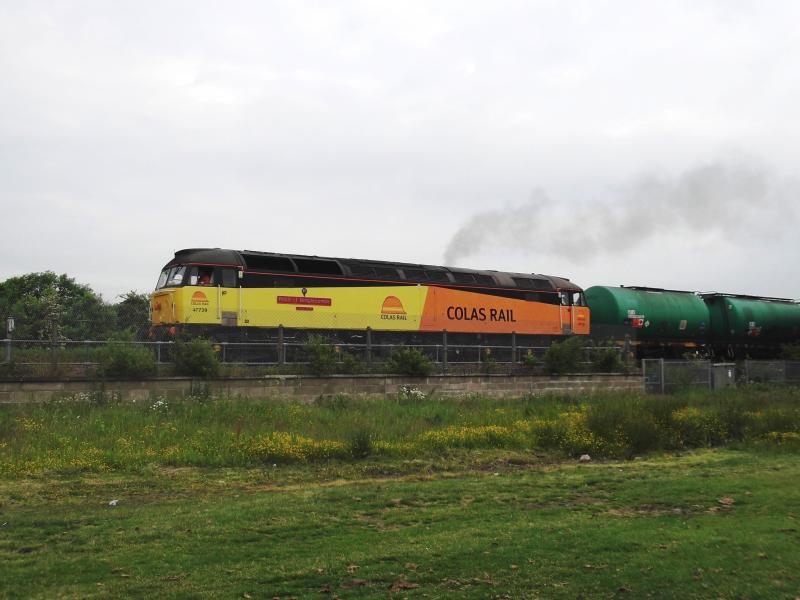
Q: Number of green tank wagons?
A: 2